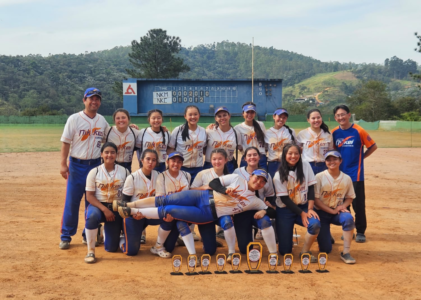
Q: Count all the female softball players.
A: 15